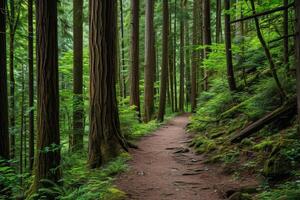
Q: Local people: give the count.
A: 0